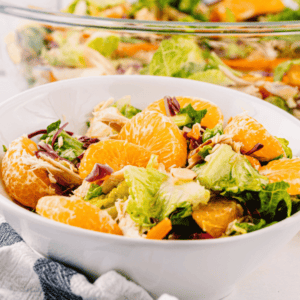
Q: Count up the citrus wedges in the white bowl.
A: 8